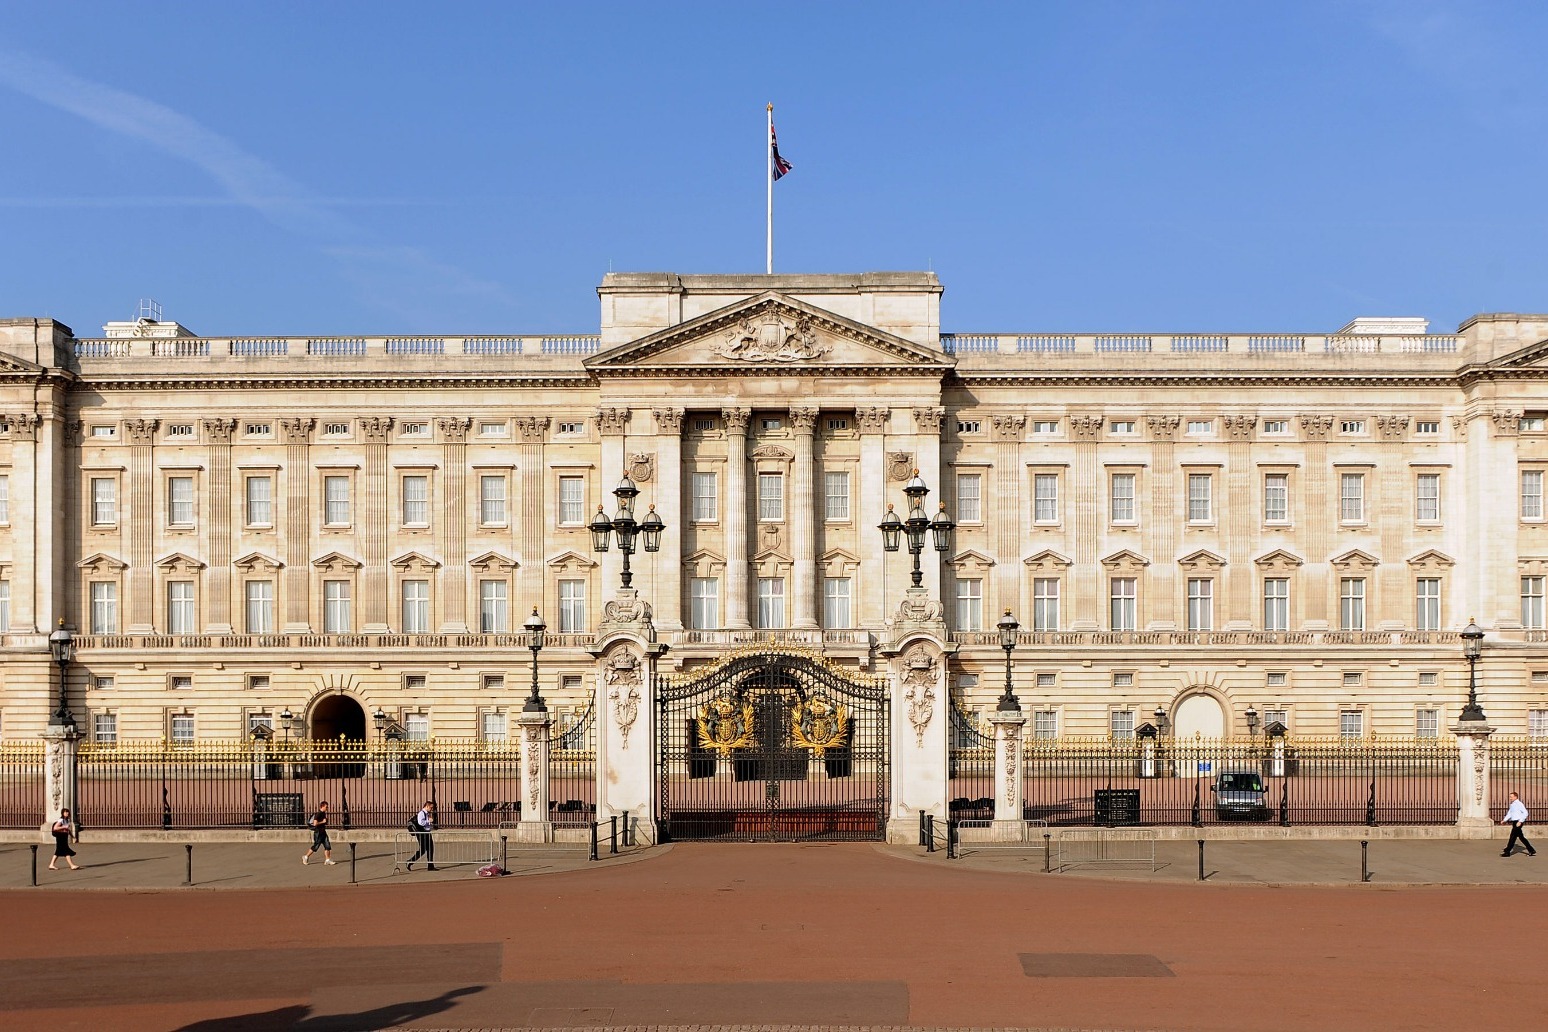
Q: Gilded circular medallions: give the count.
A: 2